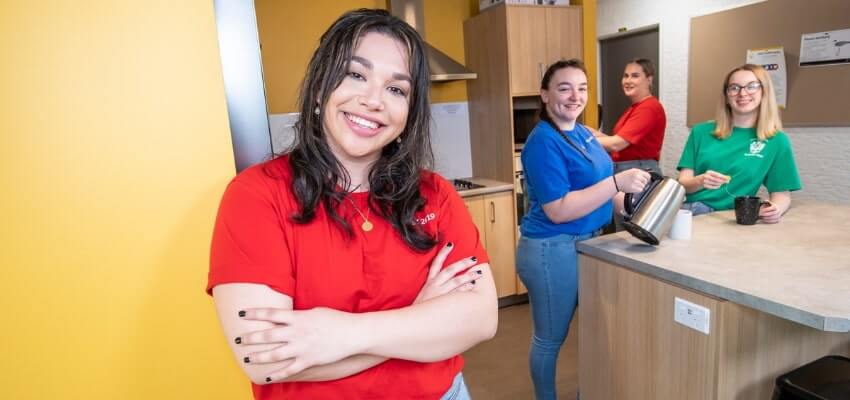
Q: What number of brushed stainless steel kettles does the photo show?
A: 1